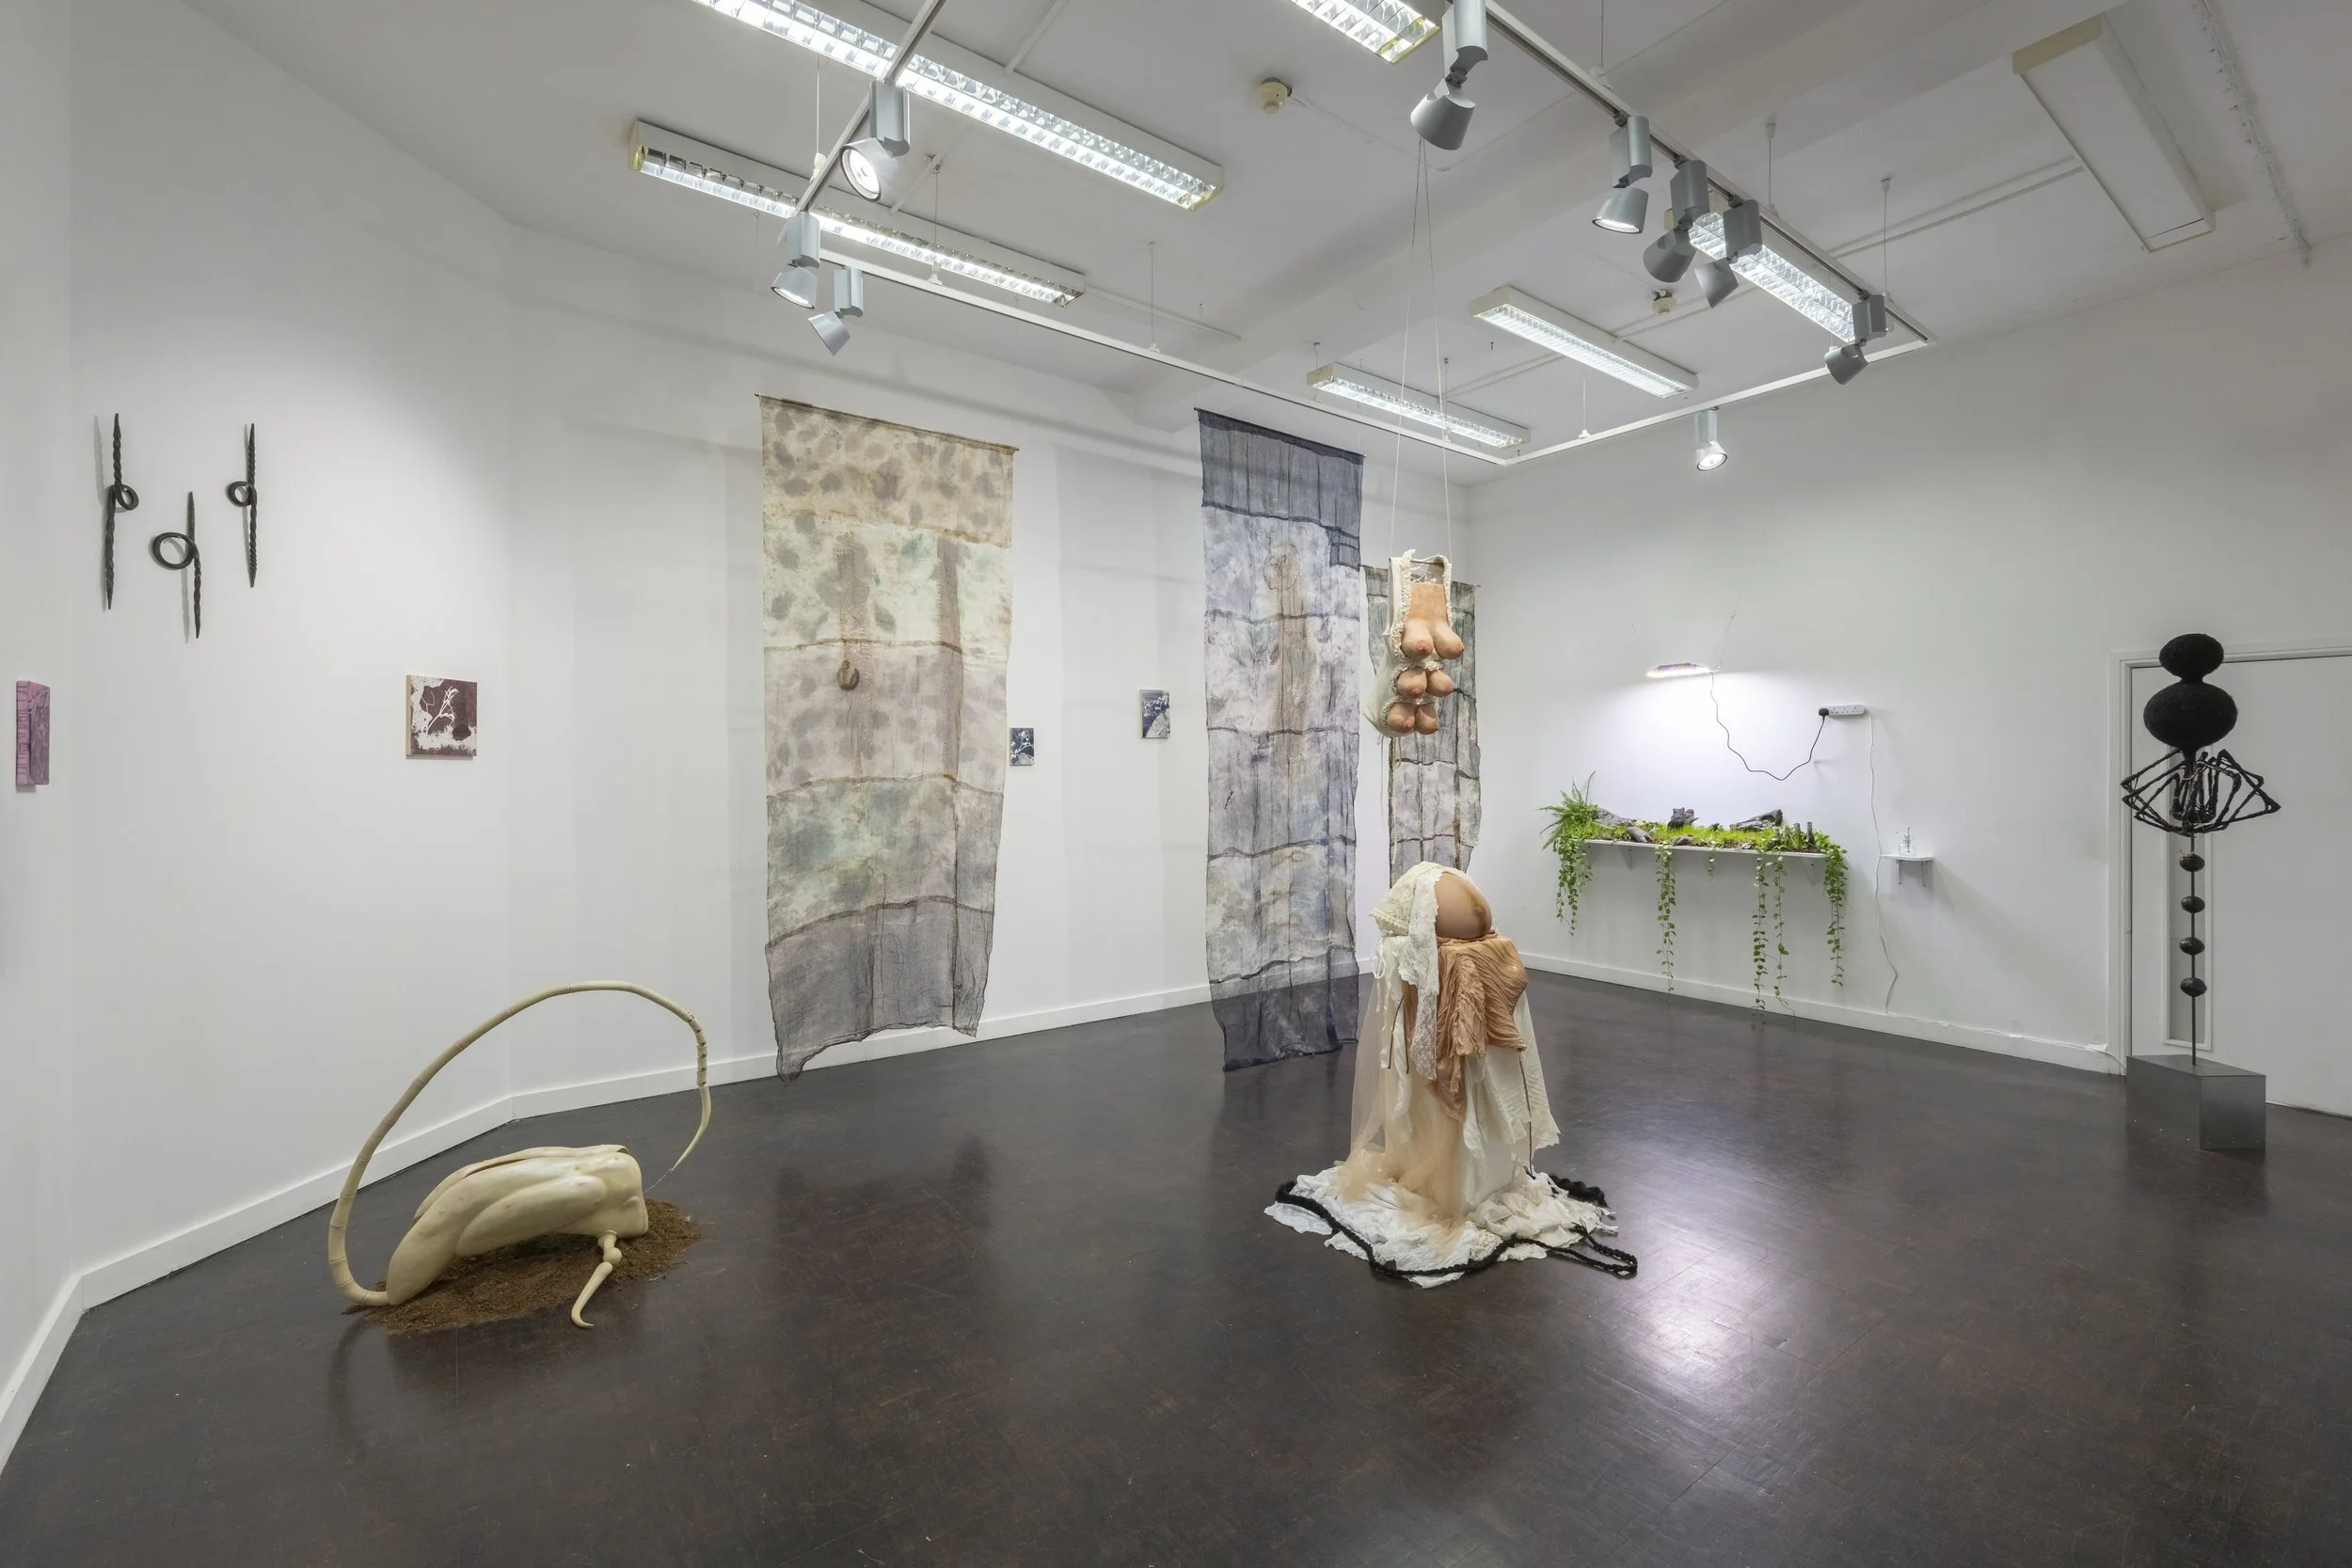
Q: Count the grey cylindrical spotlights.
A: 9